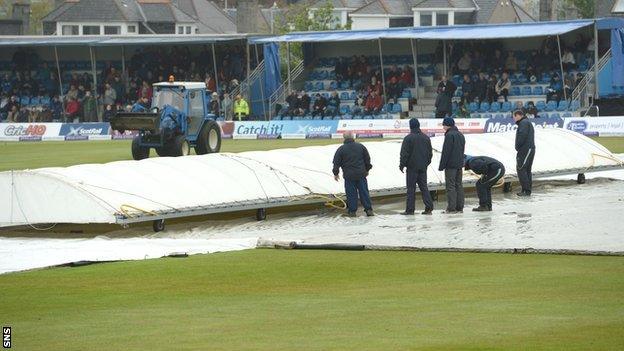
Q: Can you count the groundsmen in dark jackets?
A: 5